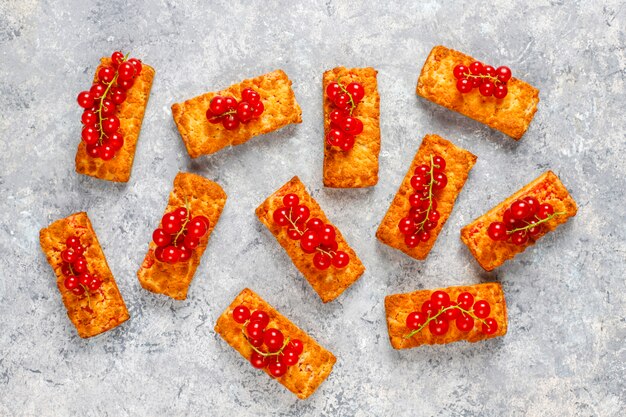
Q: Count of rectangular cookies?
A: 11